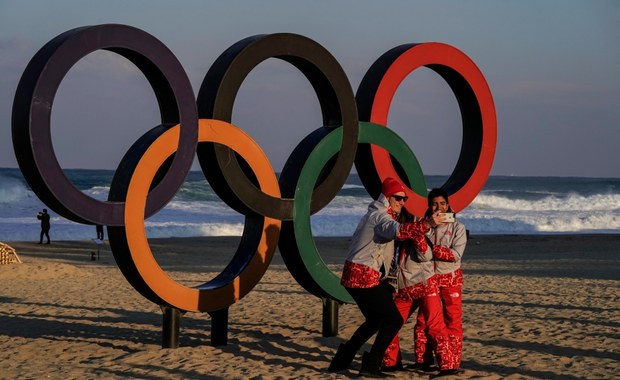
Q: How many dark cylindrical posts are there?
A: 3